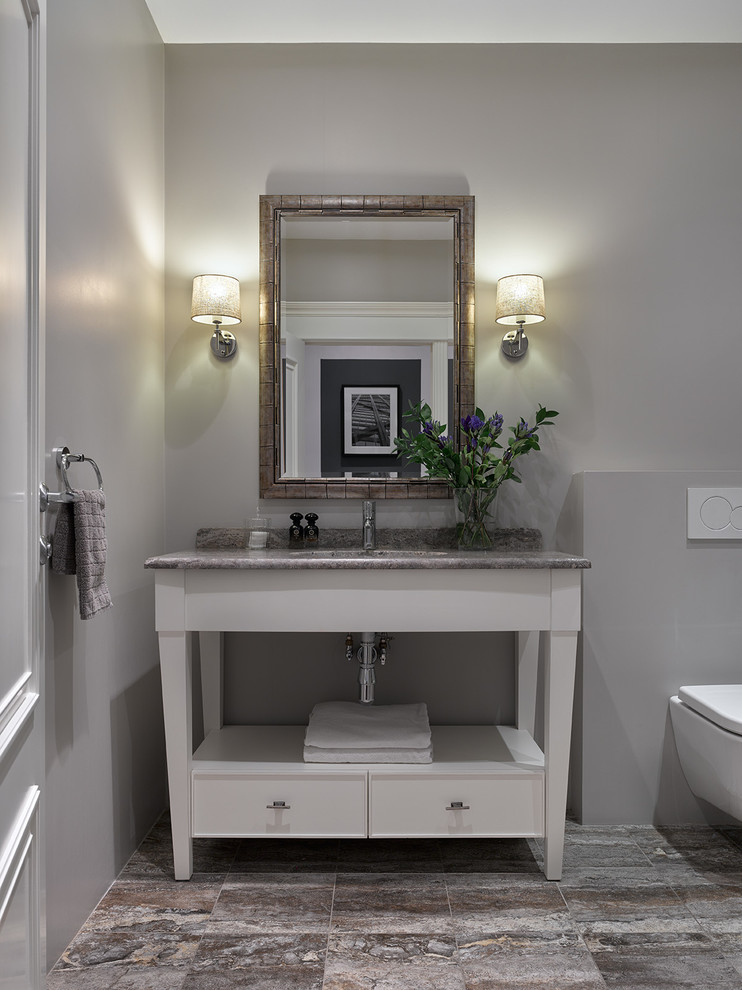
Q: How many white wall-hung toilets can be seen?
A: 1